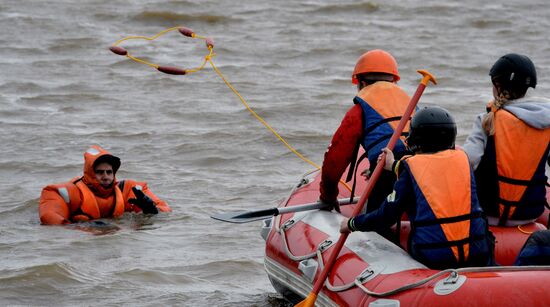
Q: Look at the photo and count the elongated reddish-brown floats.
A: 4